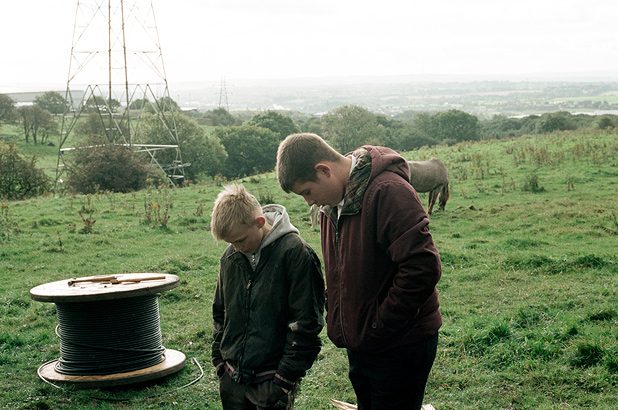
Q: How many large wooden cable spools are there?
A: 1